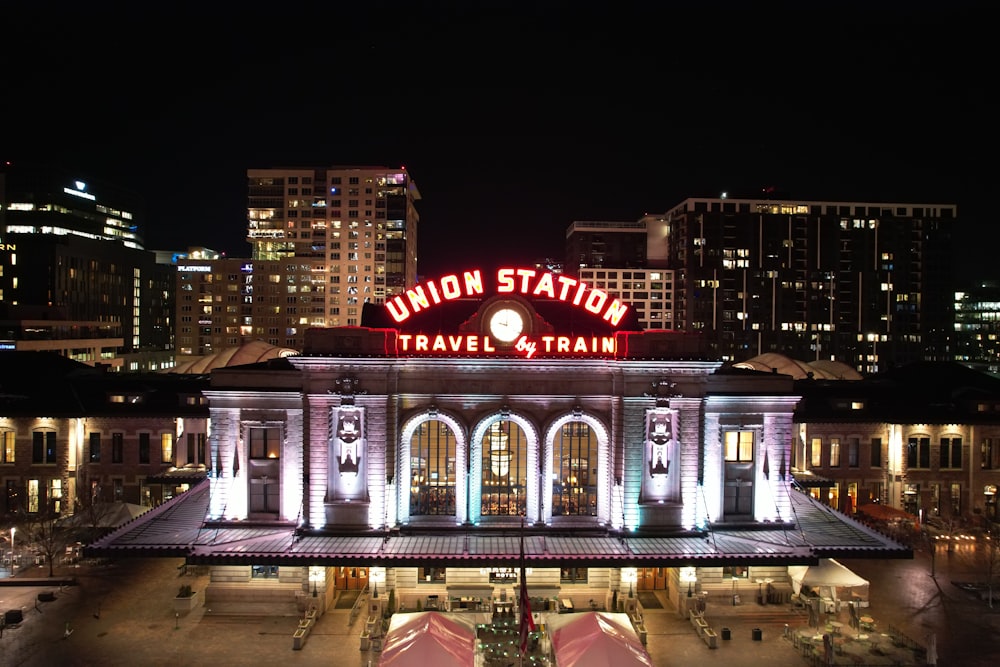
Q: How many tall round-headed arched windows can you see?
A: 3